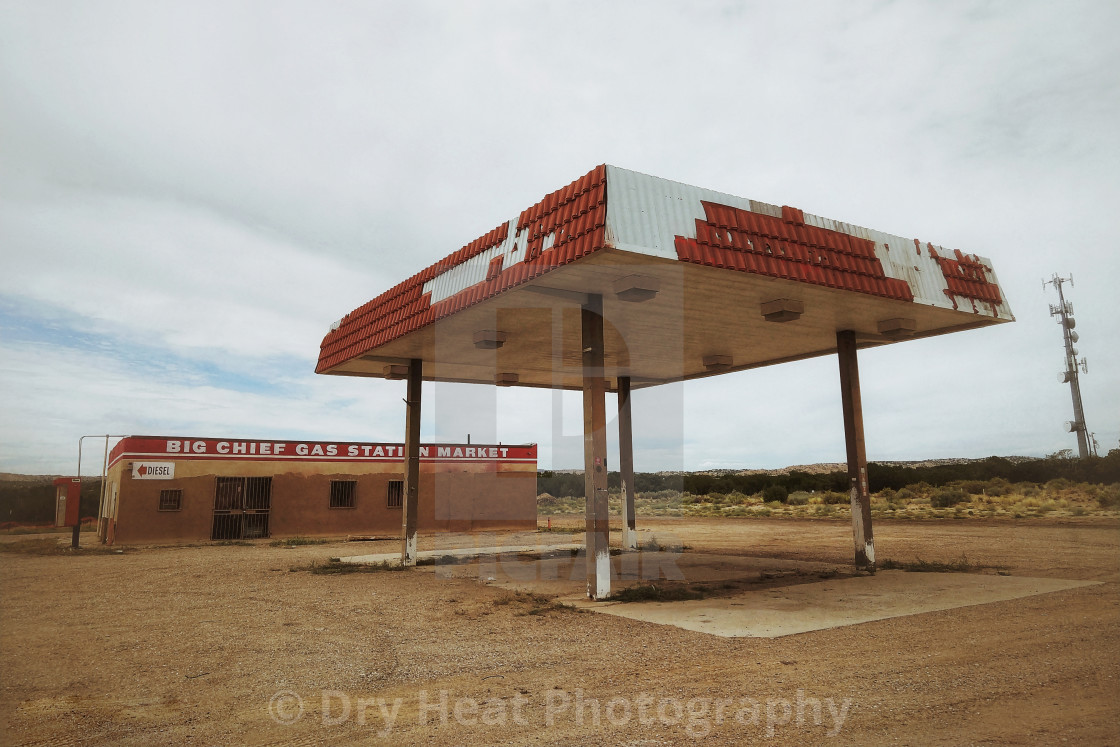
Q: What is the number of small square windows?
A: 3